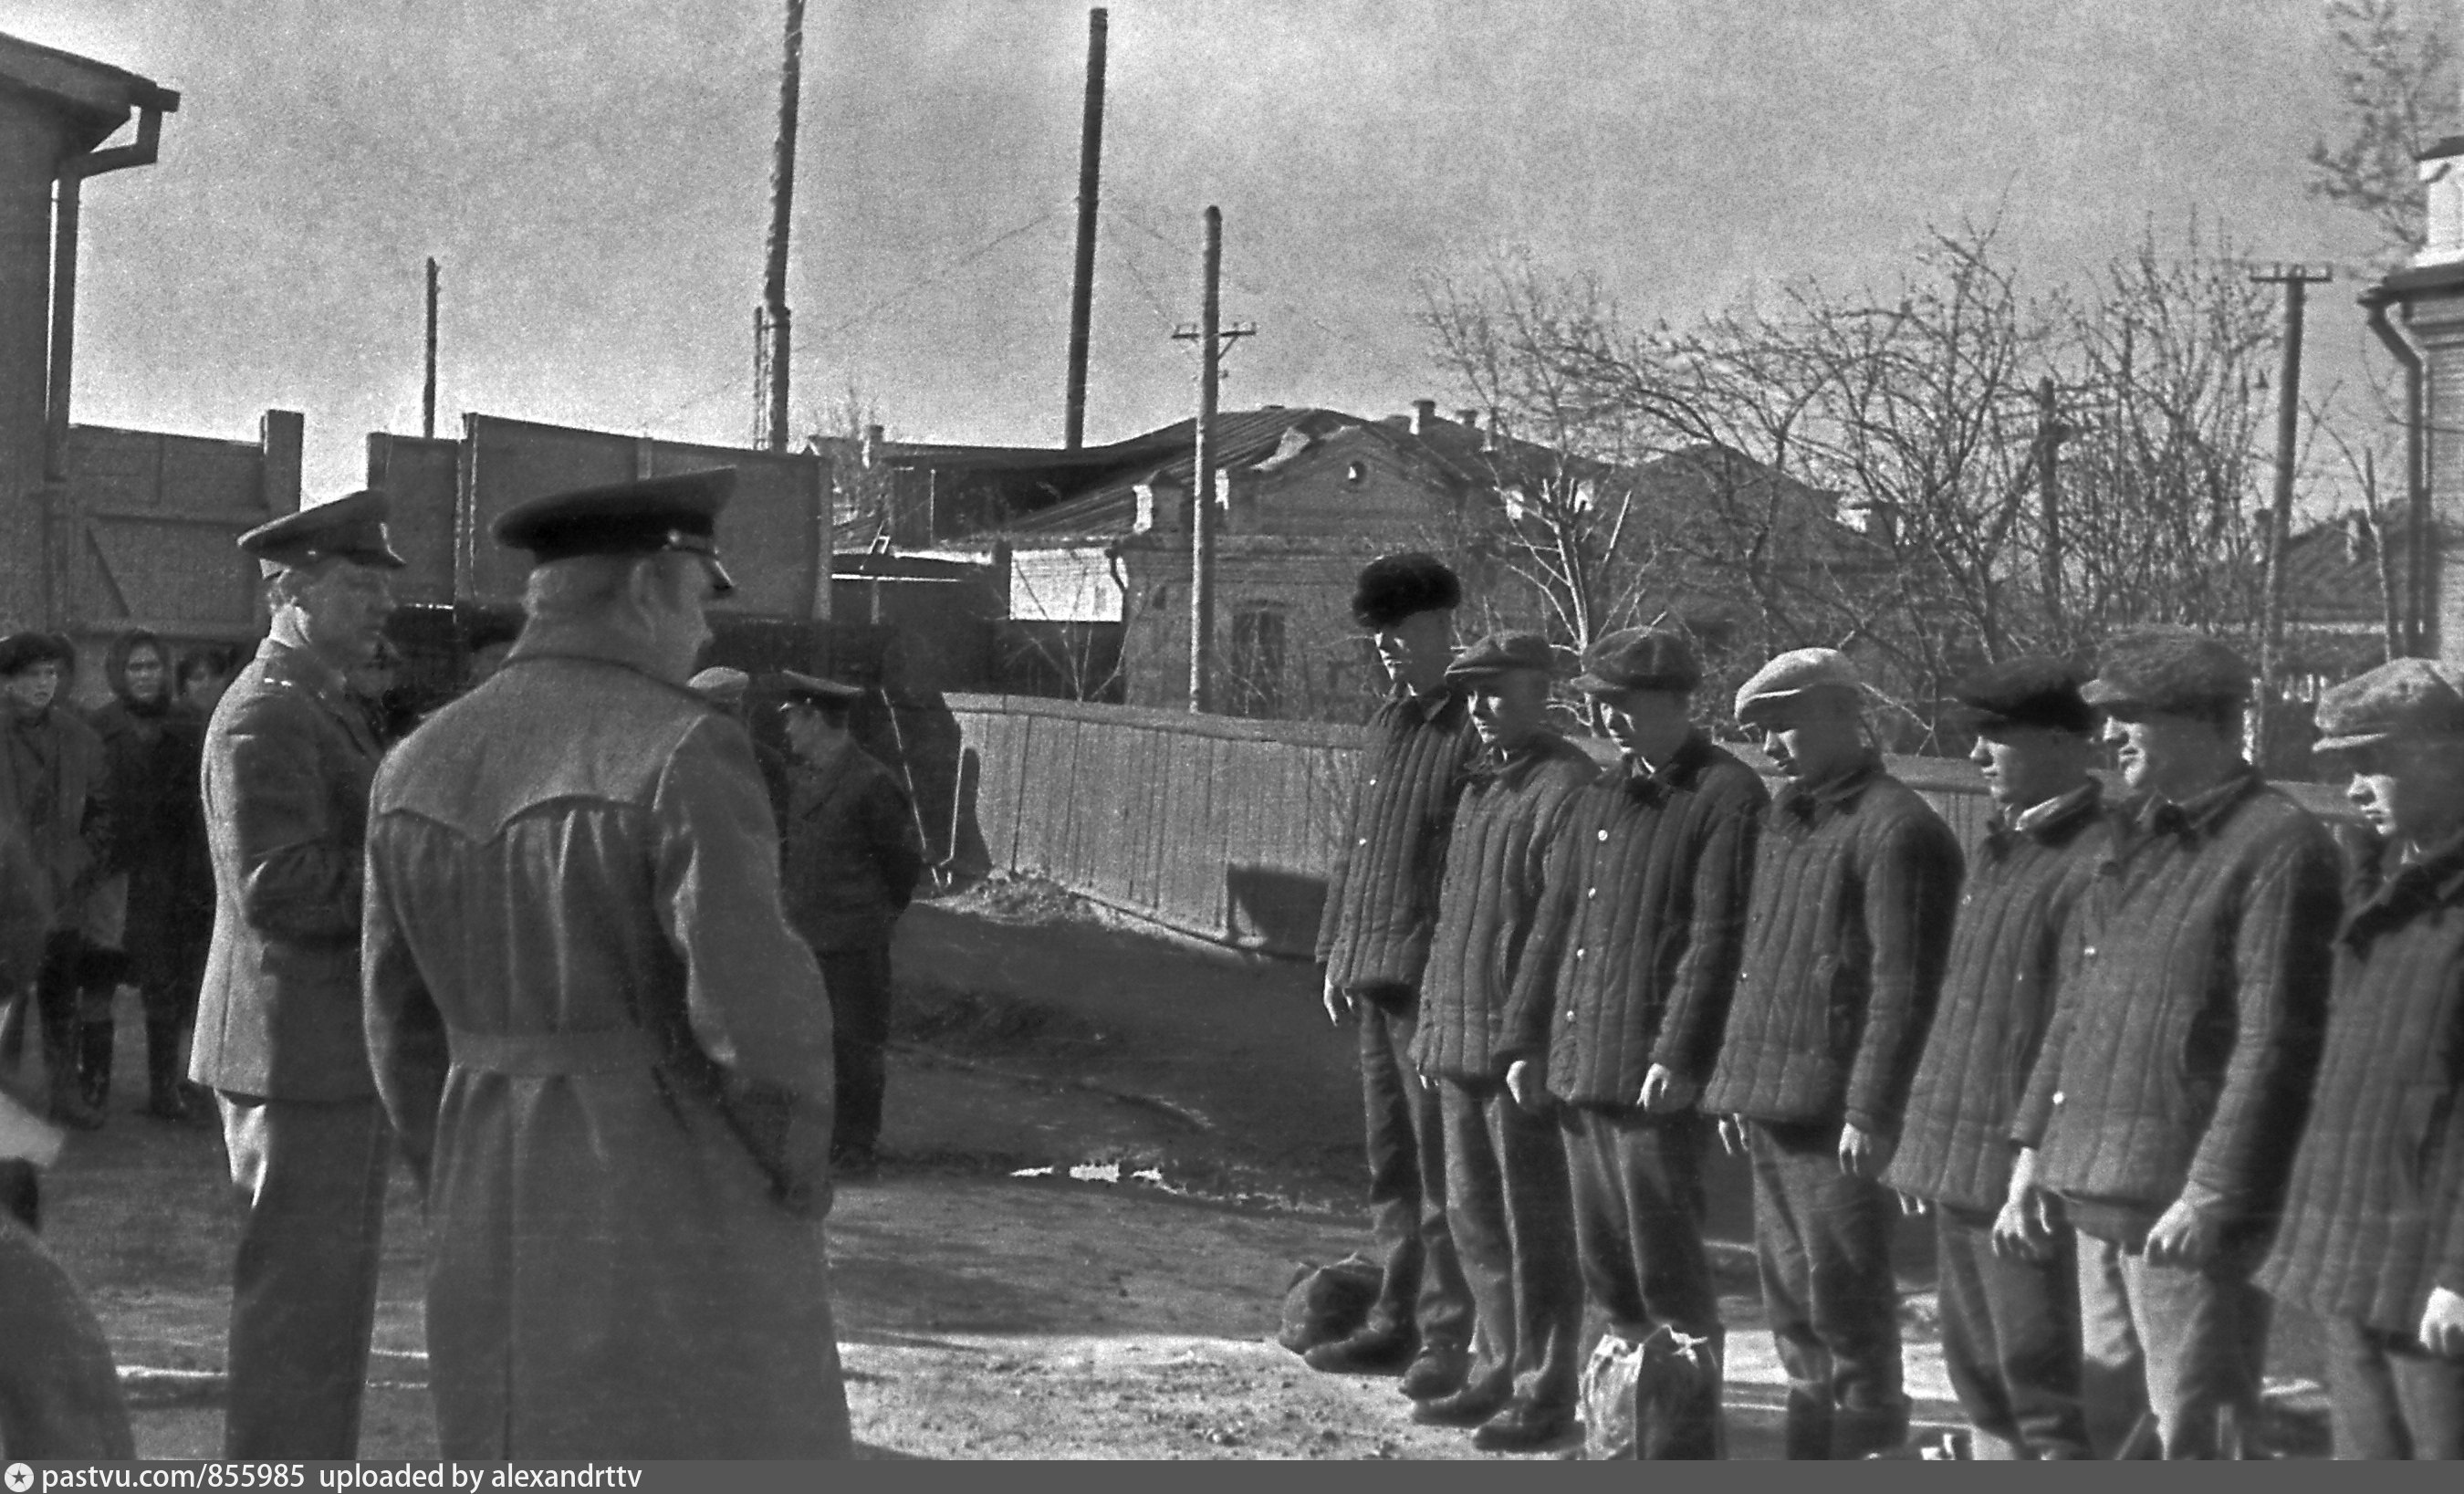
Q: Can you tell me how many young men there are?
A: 7